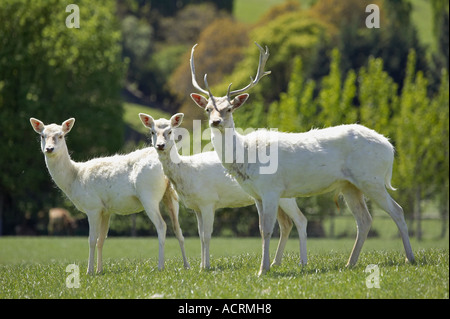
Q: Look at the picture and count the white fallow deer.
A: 3